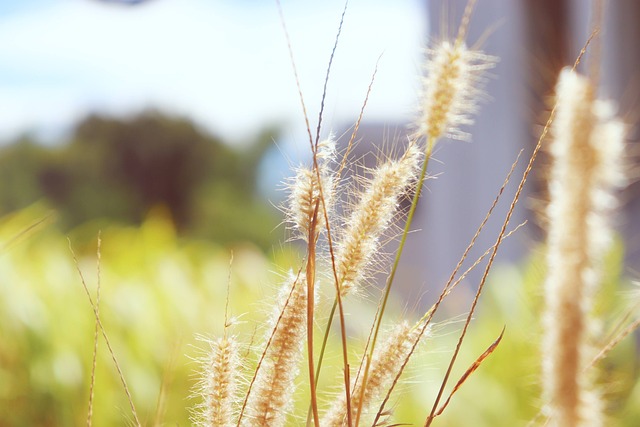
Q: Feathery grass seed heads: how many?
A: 7